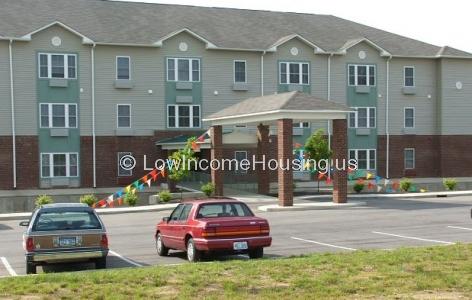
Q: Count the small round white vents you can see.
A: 5